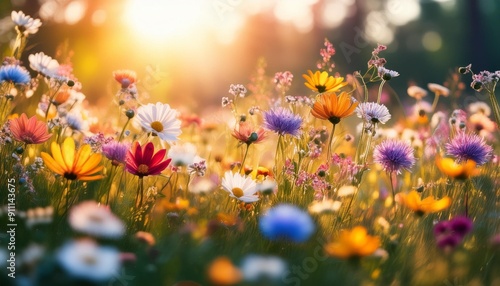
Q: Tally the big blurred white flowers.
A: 3